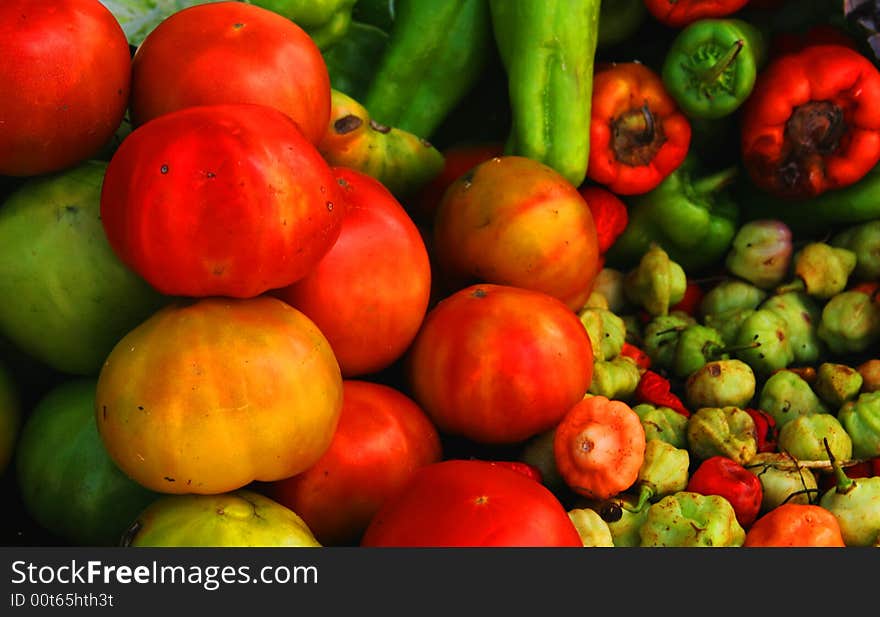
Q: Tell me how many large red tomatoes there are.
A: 7